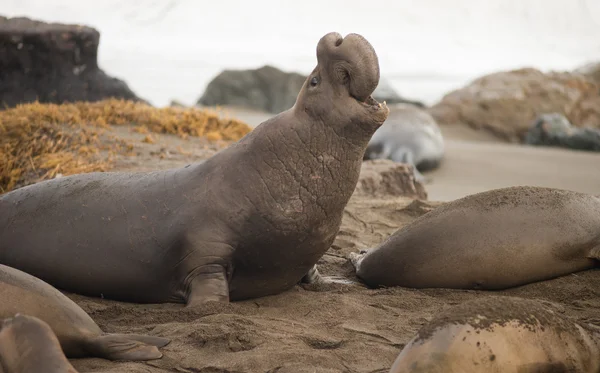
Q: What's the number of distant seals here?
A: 1